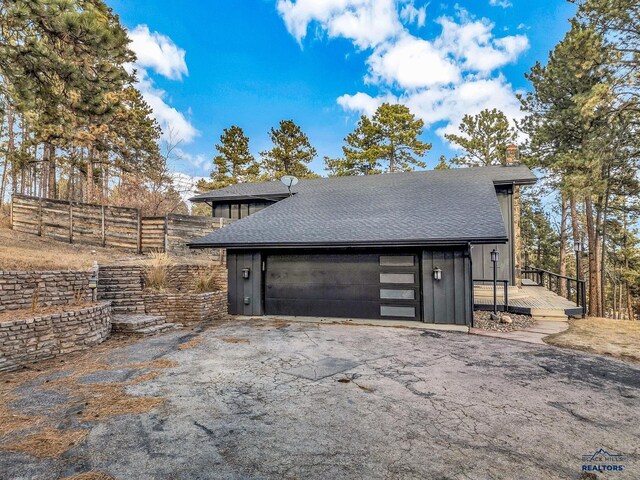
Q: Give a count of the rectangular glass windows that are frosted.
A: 4